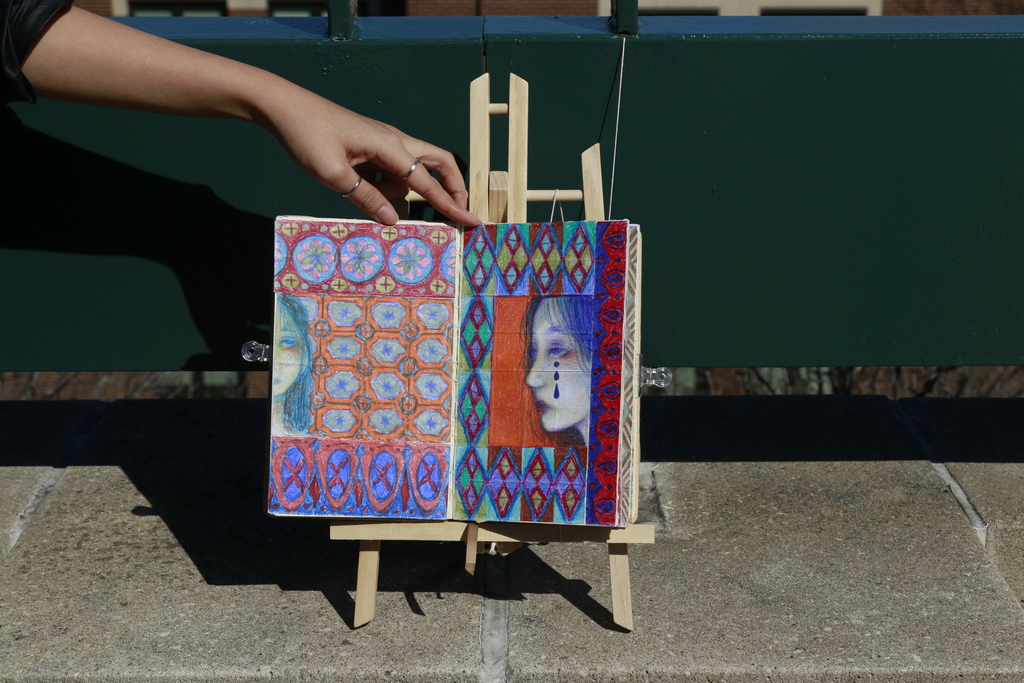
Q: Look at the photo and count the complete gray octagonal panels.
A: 12